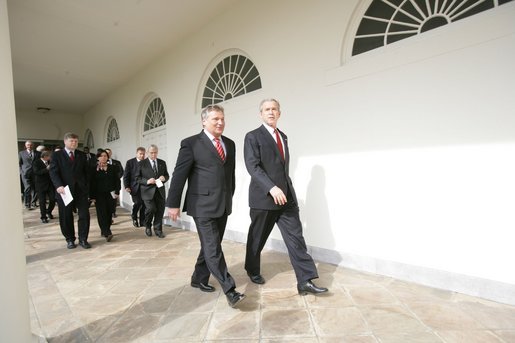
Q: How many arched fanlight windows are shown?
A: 5